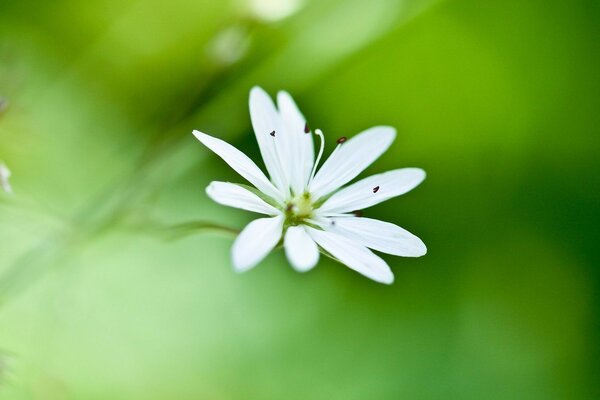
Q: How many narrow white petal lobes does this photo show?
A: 10